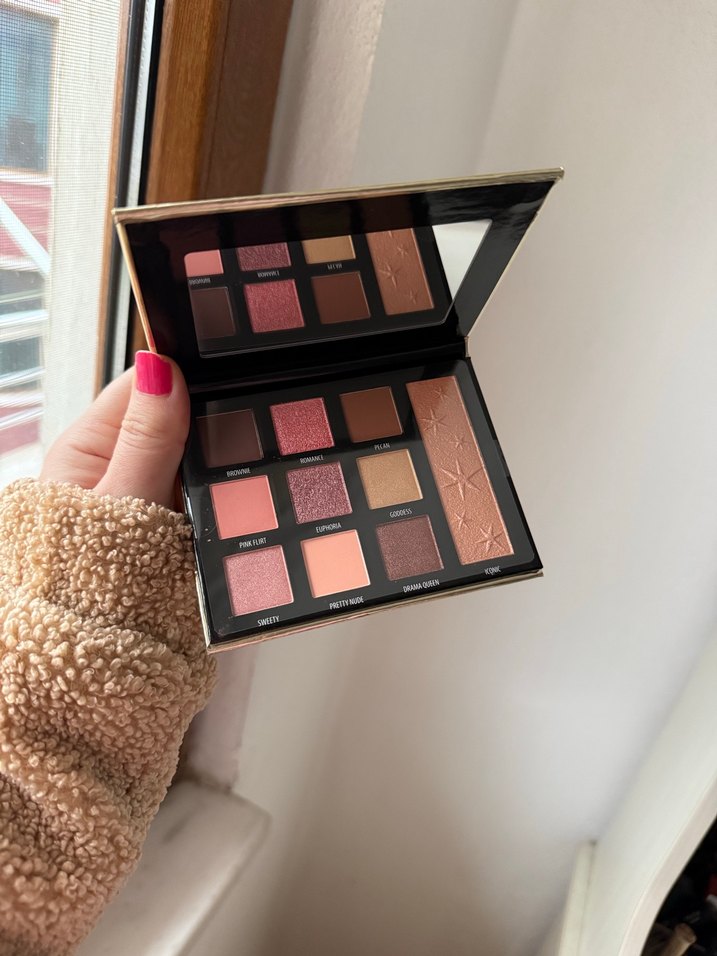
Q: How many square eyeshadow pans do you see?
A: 9